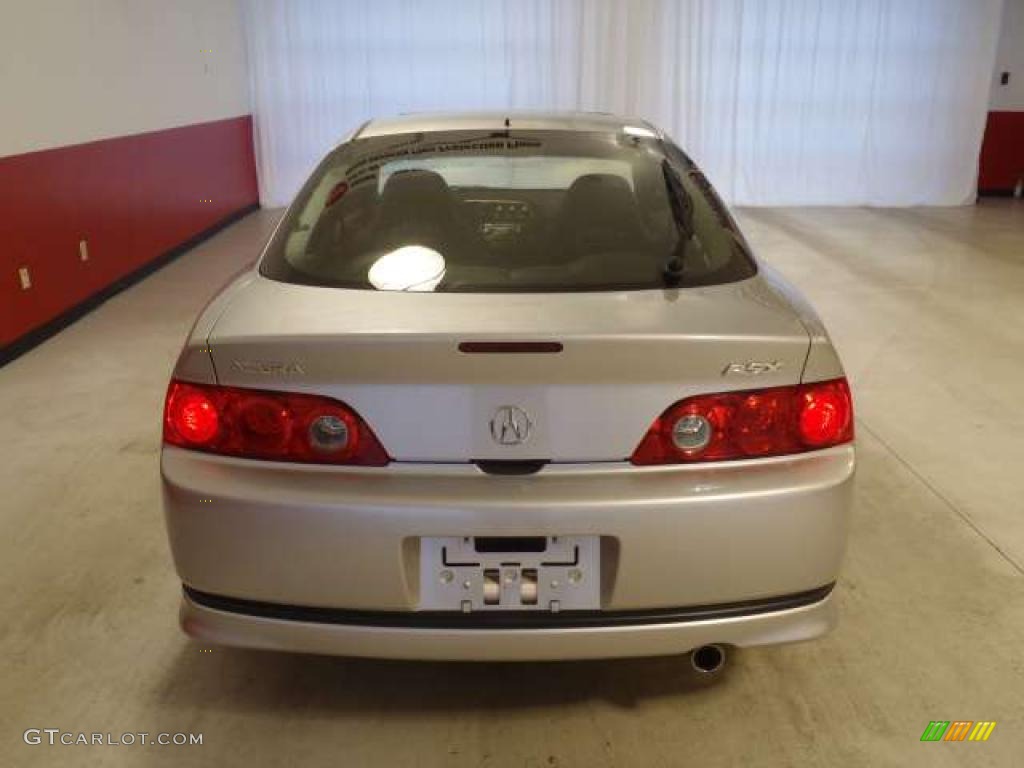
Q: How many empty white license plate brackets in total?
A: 1